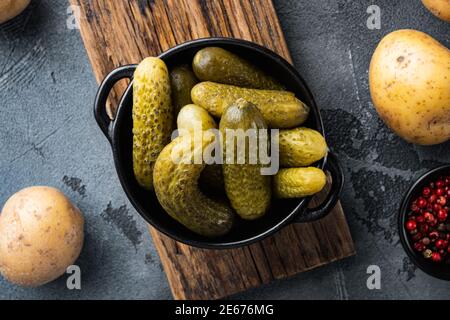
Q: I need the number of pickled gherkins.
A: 9